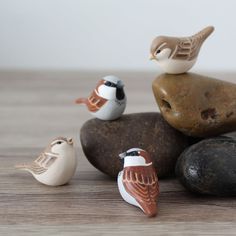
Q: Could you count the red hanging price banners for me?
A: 0